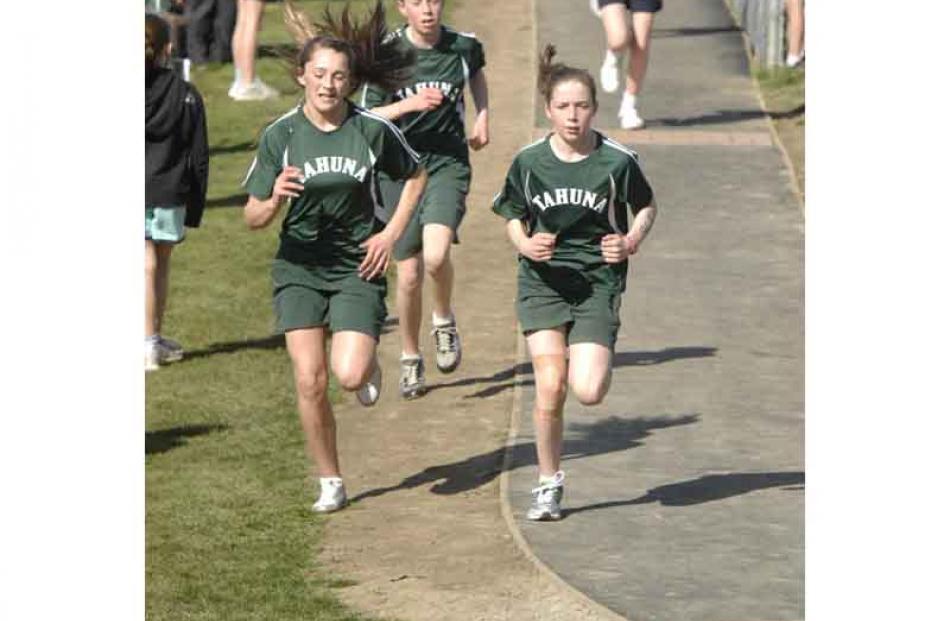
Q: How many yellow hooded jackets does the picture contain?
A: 0